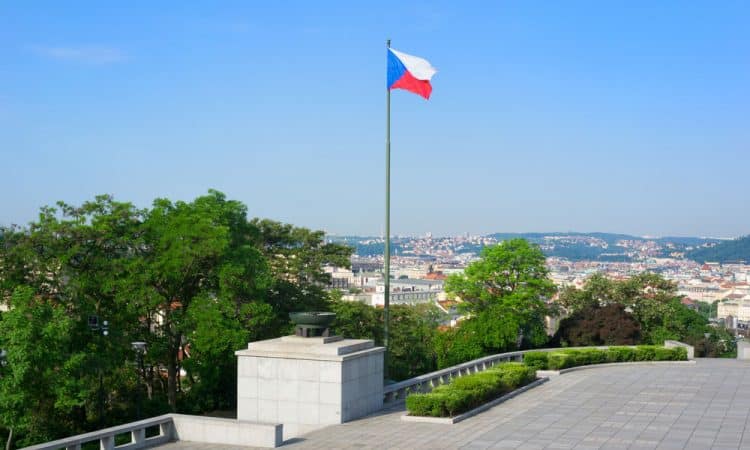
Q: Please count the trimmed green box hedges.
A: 2